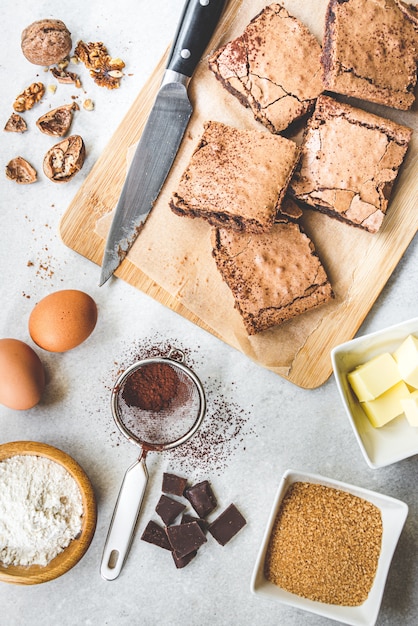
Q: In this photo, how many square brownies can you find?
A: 5